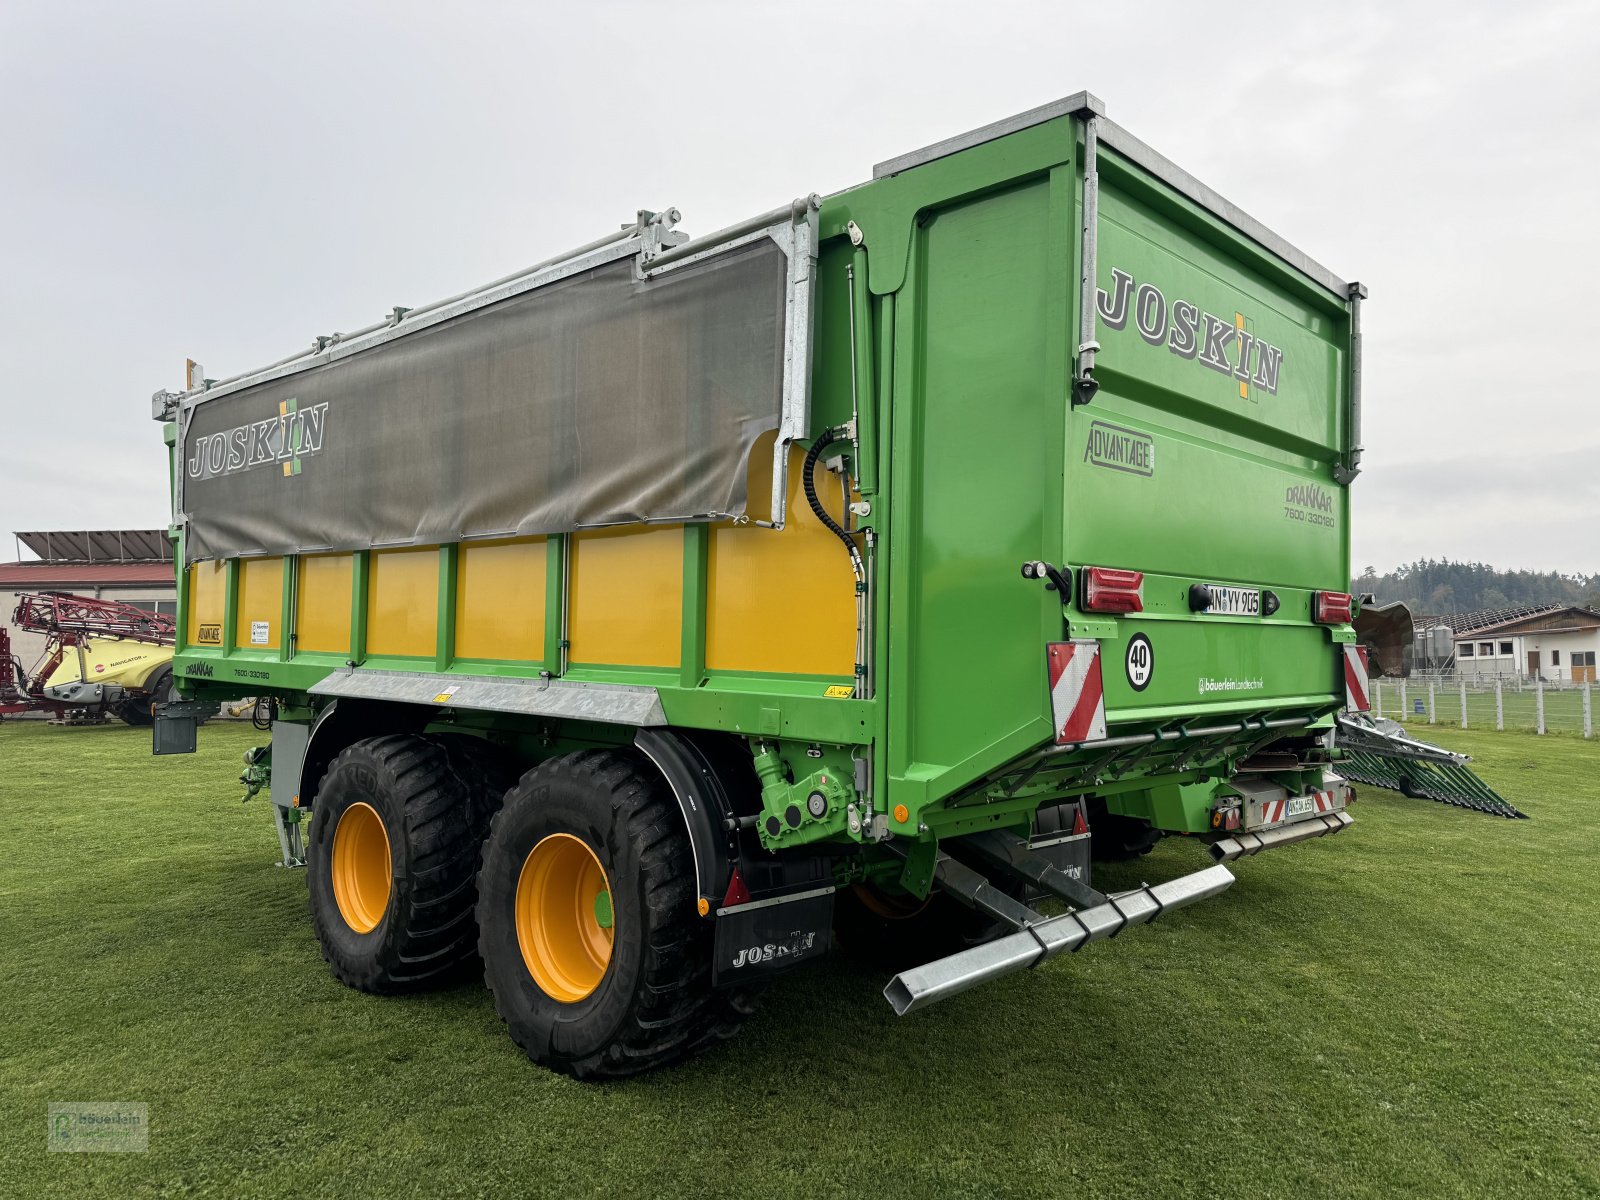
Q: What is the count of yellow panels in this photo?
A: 7